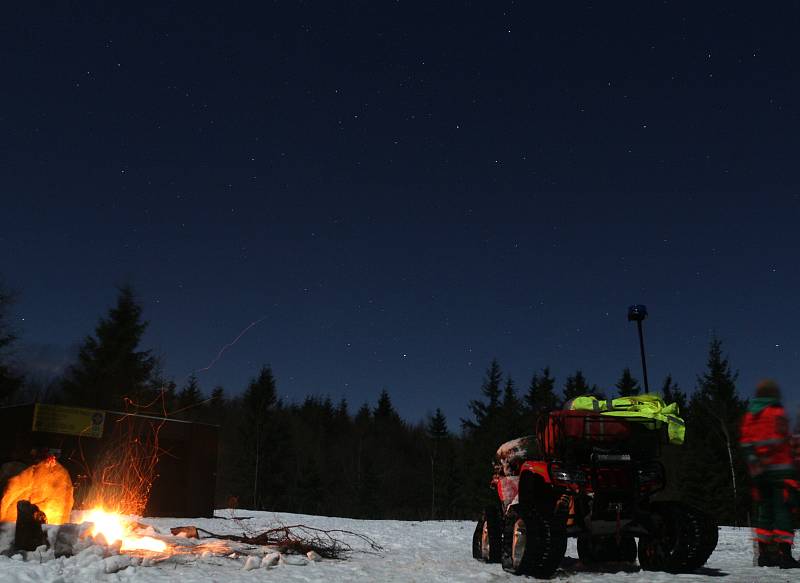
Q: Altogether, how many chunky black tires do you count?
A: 4